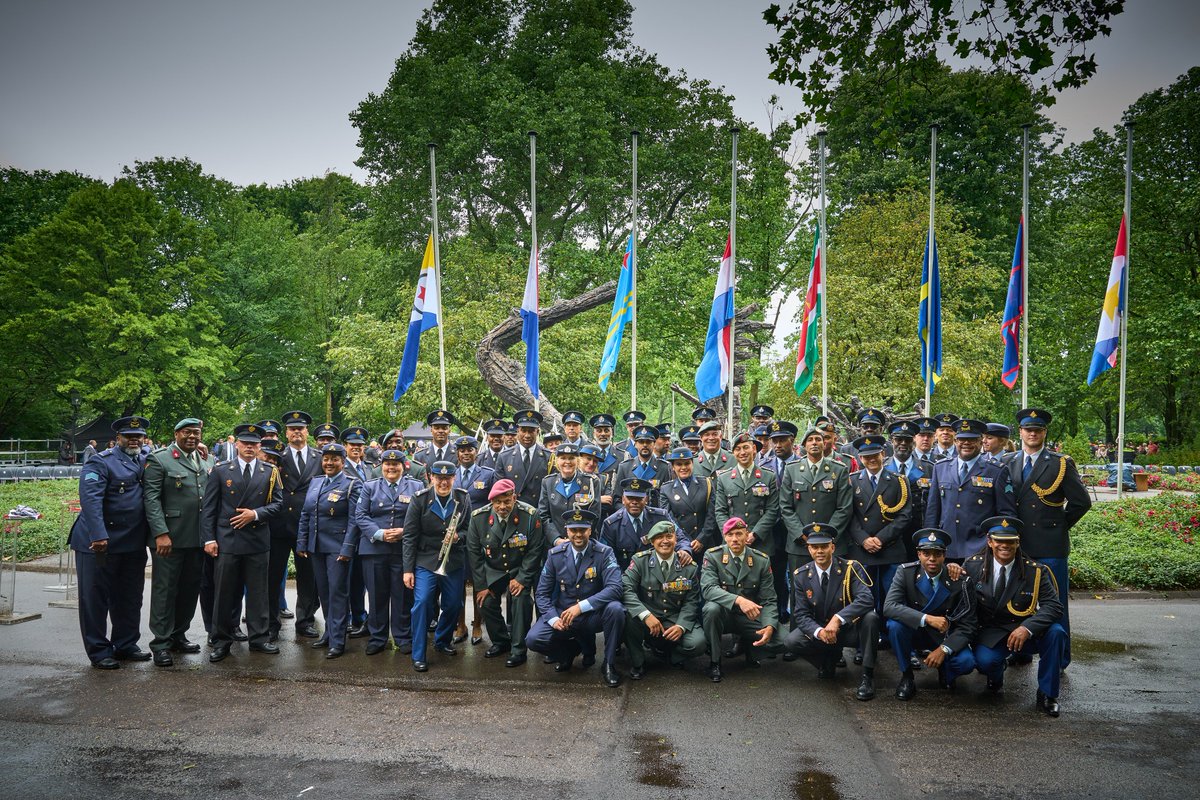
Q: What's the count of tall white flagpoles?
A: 8